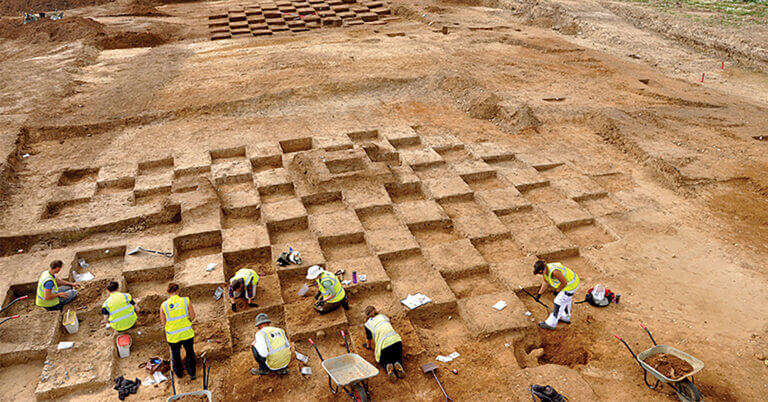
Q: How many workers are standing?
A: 2